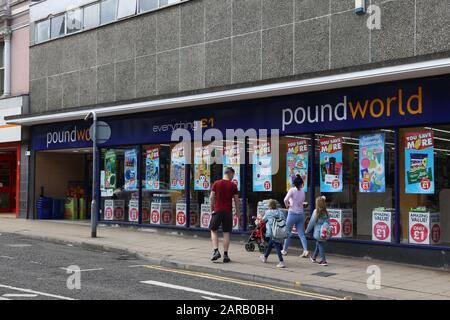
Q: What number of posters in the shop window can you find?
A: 11